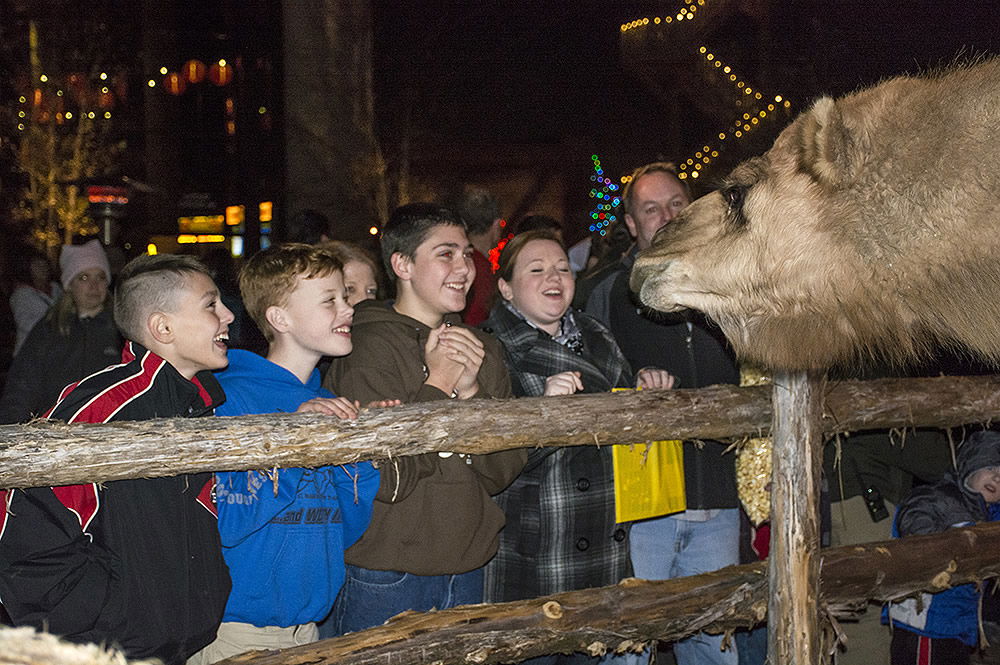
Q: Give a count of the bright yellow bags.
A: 1